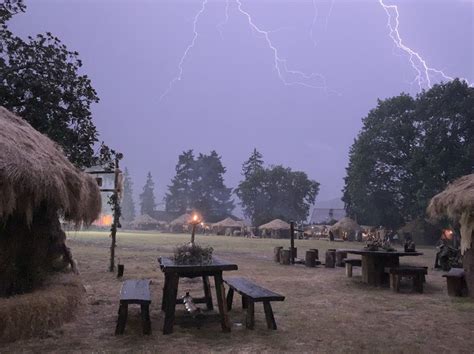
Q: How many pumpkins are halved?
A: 0